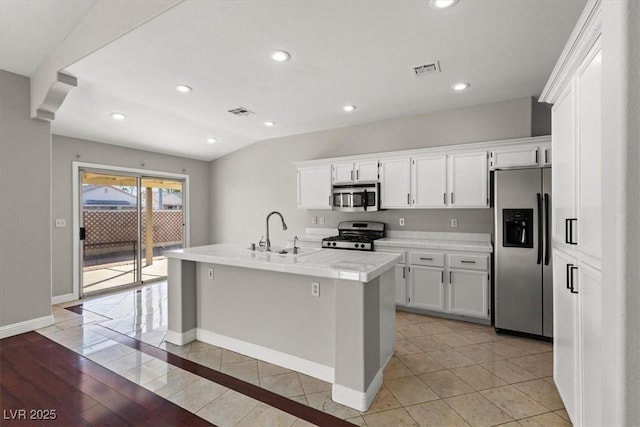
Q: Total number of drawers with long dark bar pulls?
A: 2